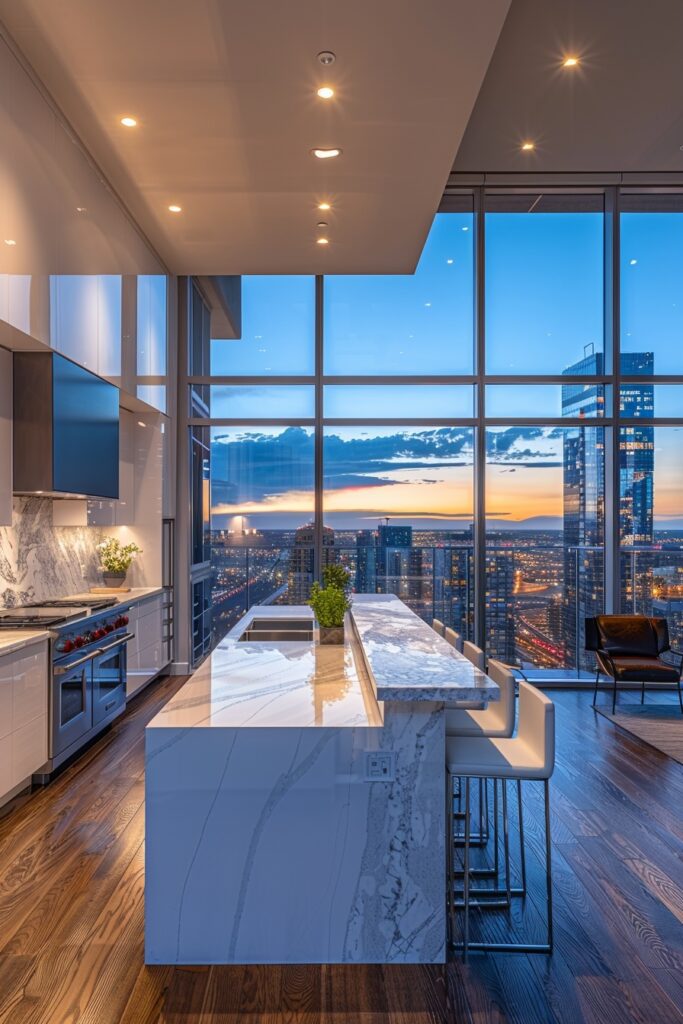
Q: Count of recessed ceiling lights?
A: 8